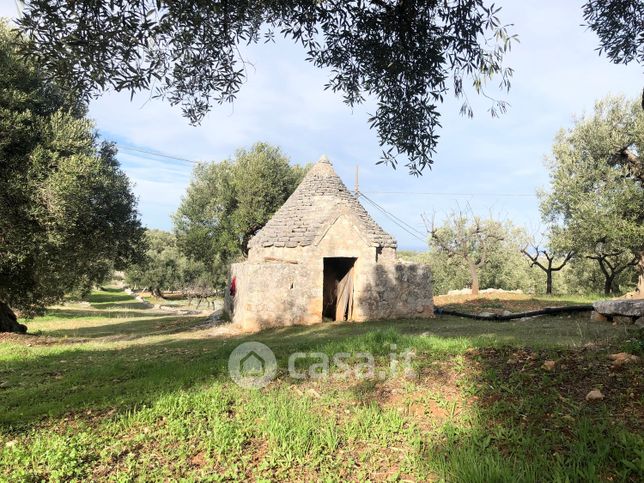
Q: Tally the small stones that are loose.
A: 3